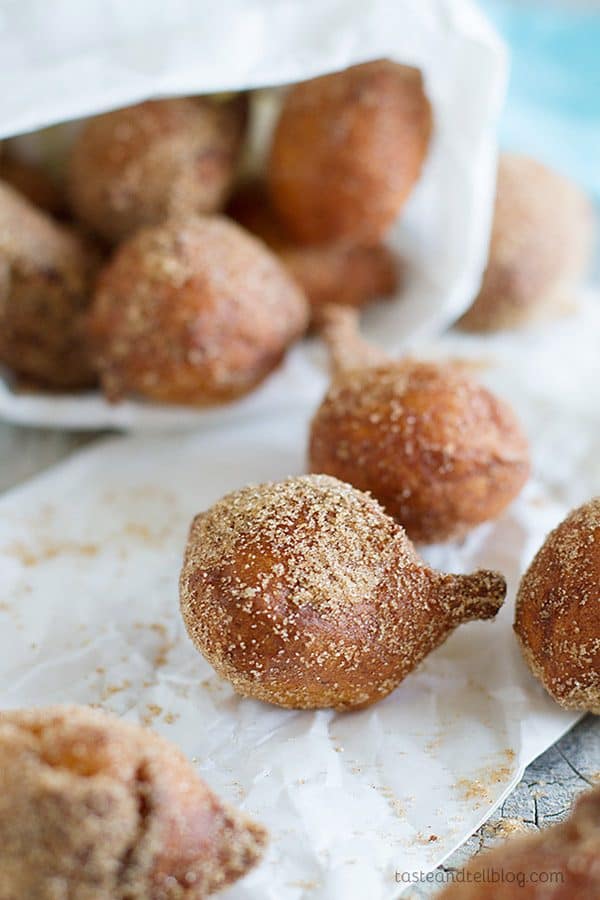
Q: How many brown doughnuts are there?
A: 12